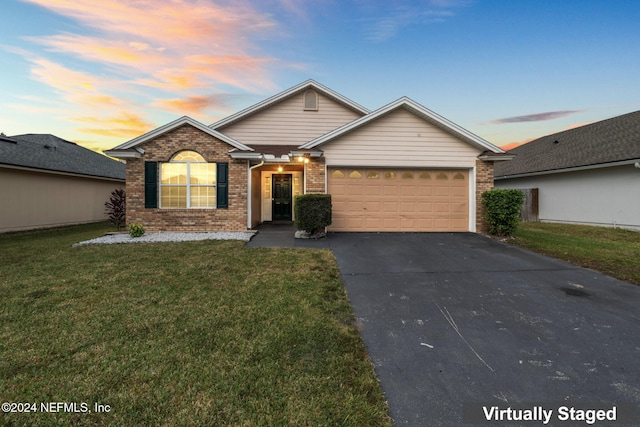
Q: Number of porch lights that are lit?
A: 3